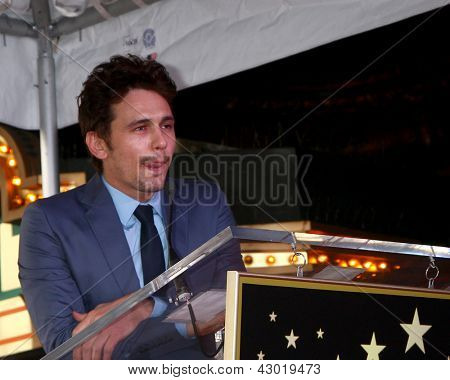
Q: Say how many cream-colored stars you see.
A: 7